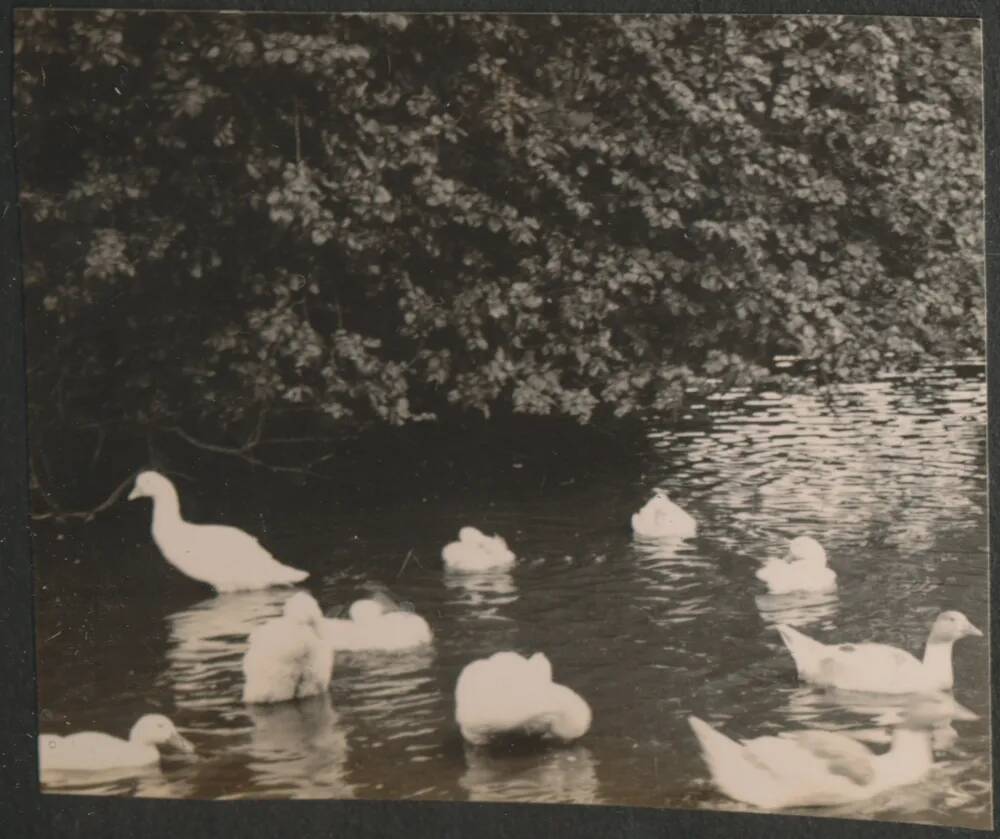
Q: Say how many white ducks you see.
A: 10